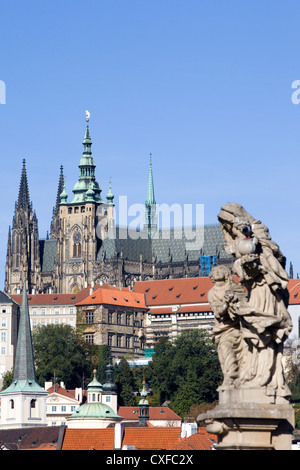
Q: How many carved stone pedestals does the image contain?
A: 1